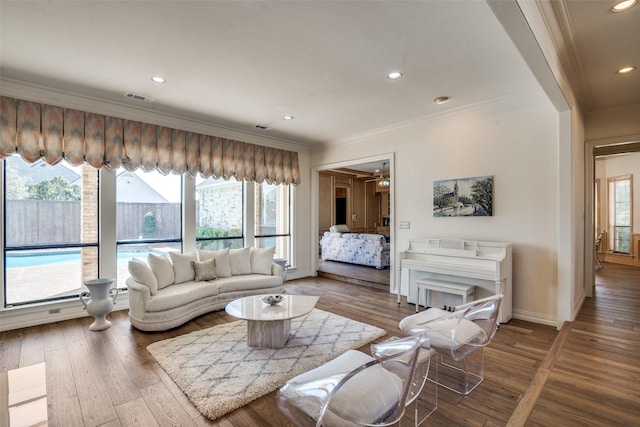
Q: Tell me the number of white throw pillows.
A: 6